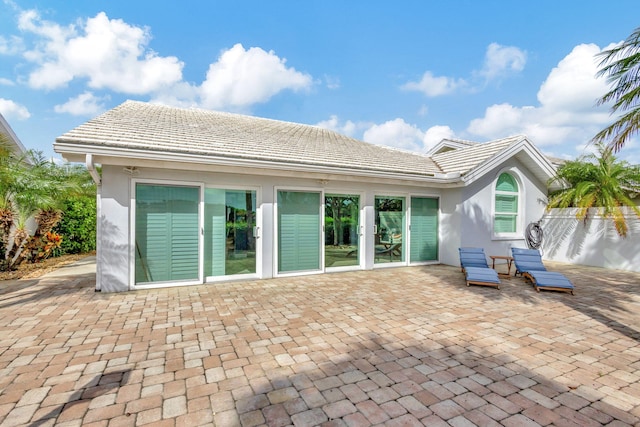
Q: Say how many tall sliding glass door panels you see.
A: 6